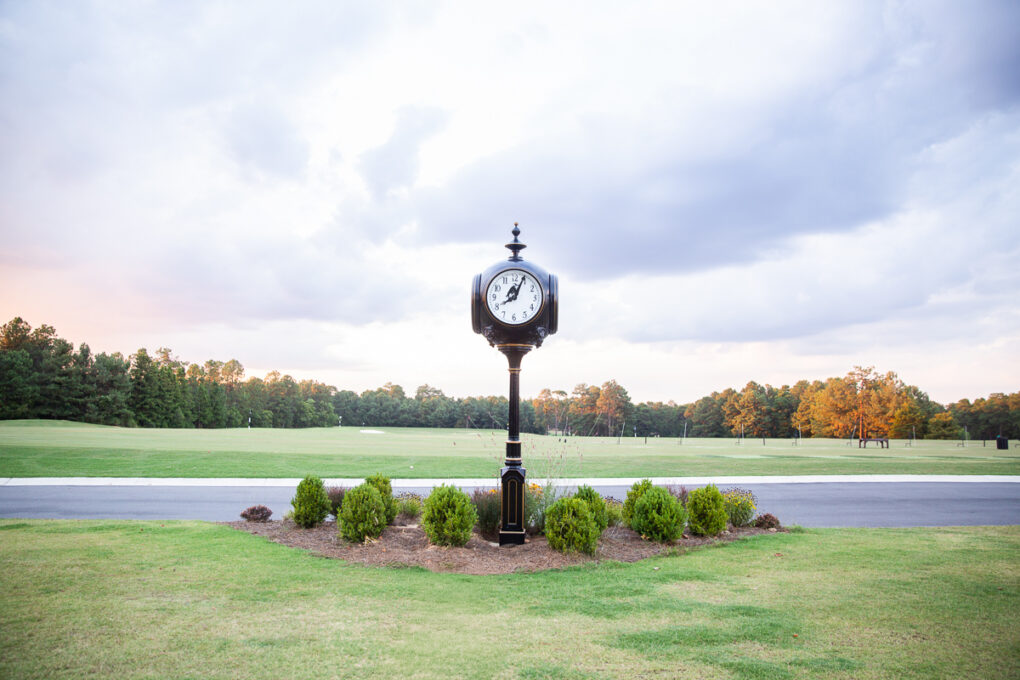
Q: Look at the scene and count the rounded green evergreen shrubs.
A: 9